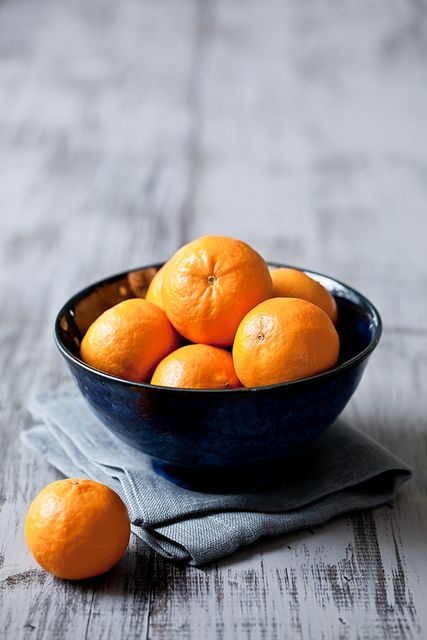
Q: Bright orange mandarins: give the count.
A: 7